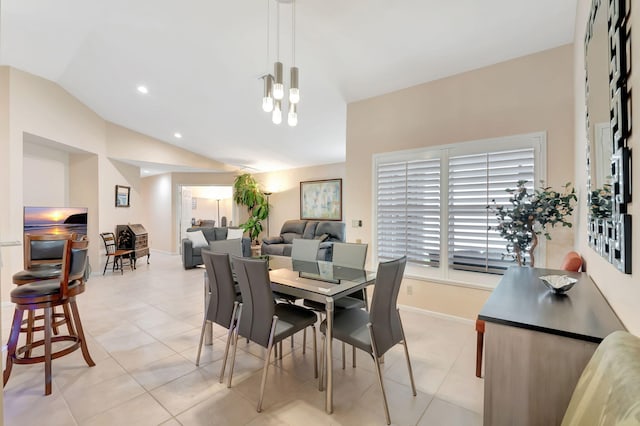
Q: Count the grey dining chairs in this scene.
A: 6